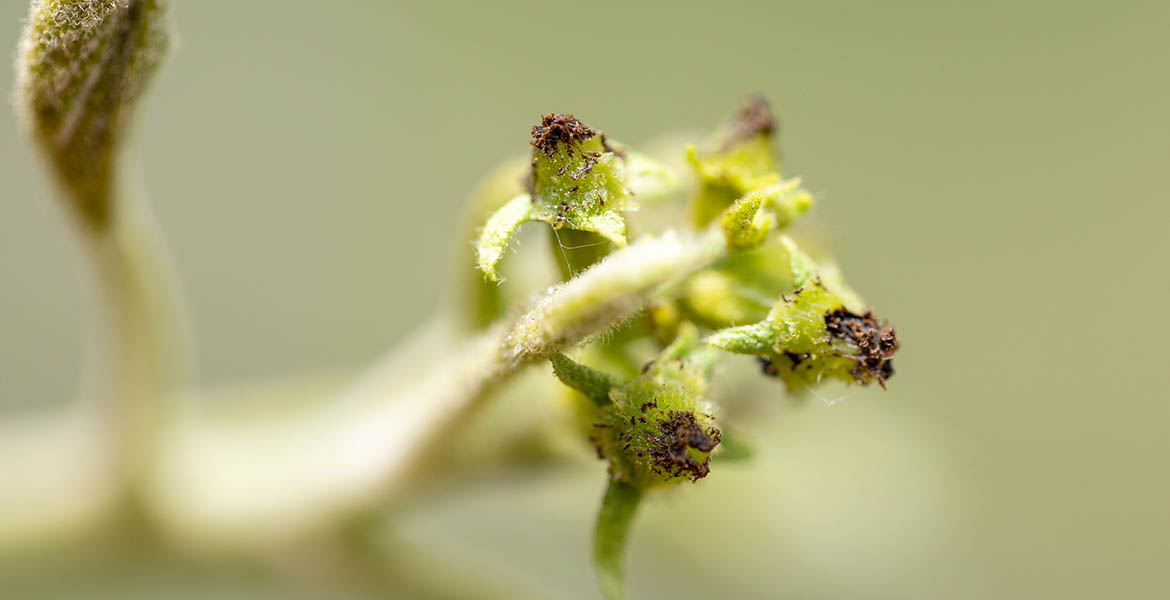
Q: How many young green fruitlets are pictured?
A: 4